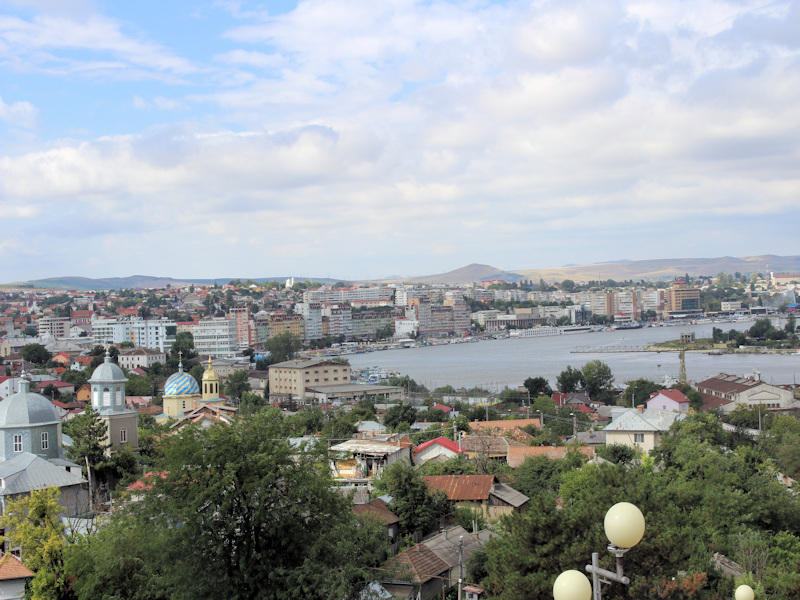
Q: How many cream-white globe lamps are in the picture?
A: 3